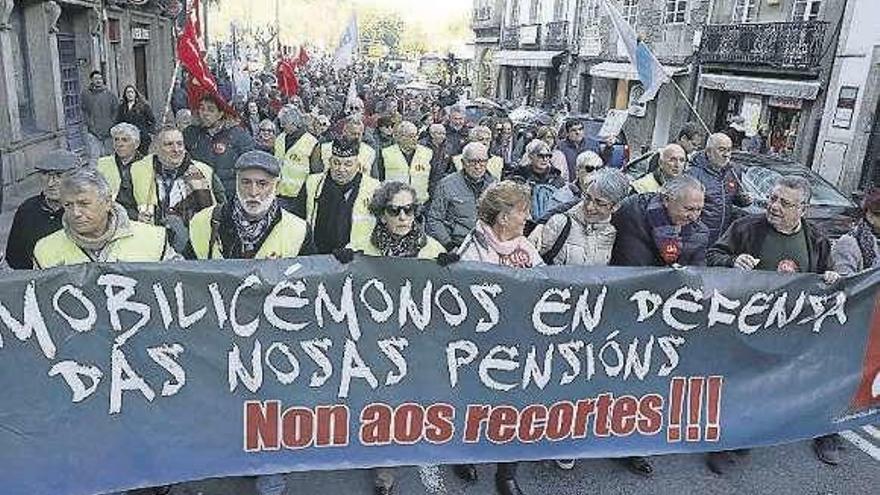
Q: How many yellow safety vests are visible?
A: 11